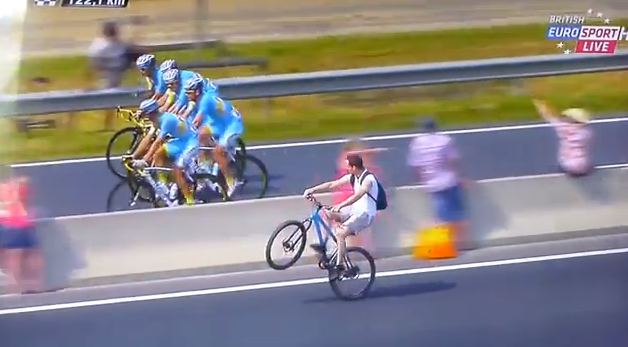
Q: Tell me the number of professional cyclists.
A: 5